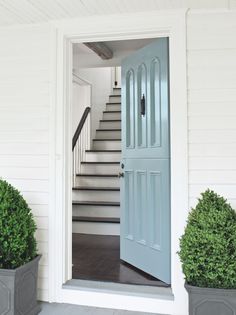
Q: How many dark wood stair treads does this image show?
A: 13